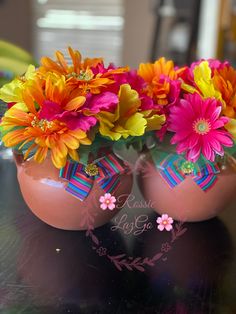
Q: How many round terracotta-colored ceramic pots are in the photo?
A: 2